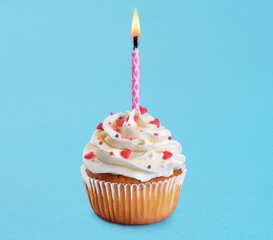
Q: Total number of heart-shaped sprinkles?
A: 7